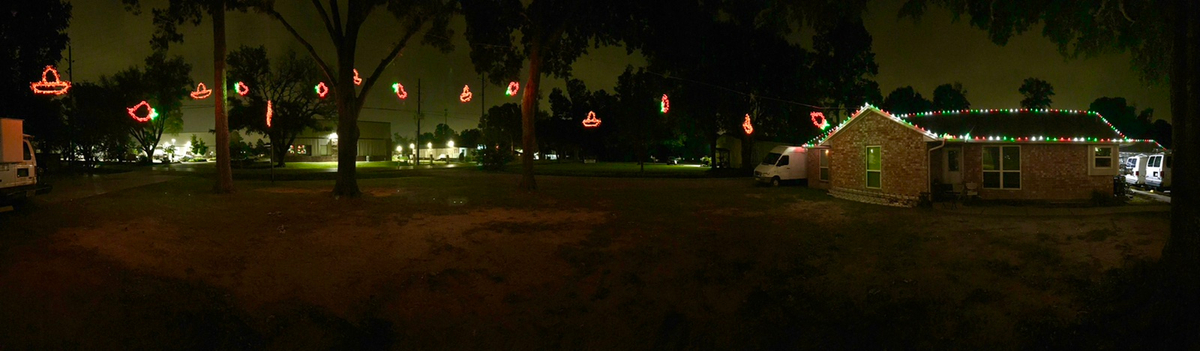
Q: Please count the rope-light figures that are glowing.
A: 14